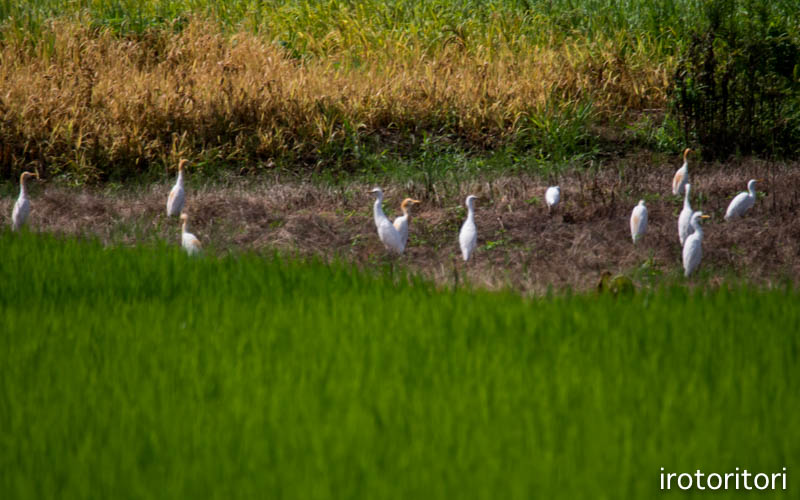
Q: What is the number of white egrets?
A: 12